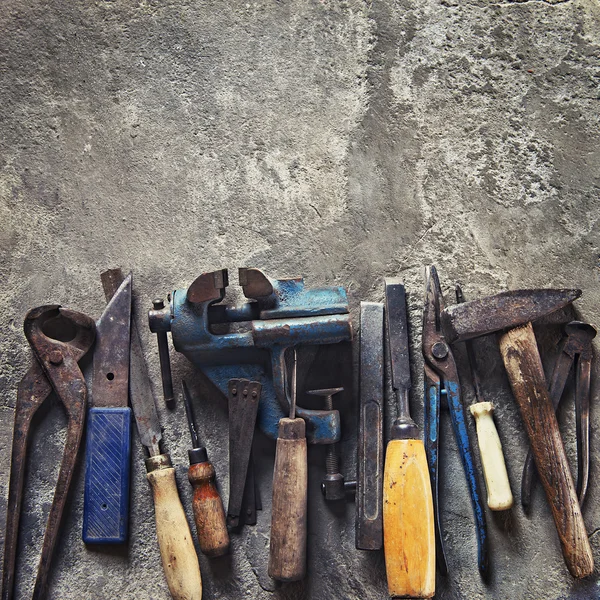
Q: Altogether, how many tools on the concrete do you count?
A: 13